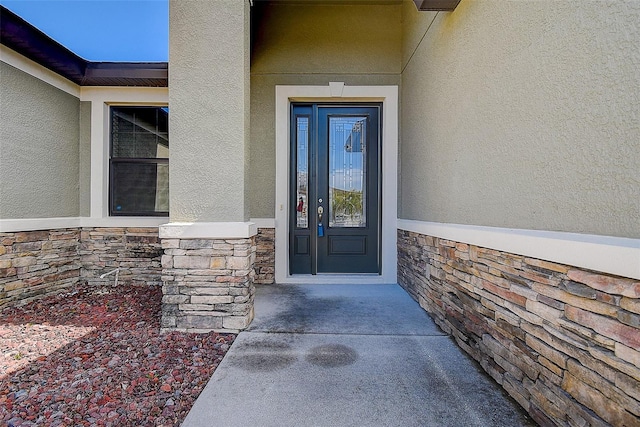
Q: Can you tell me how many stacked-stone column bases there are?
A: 1